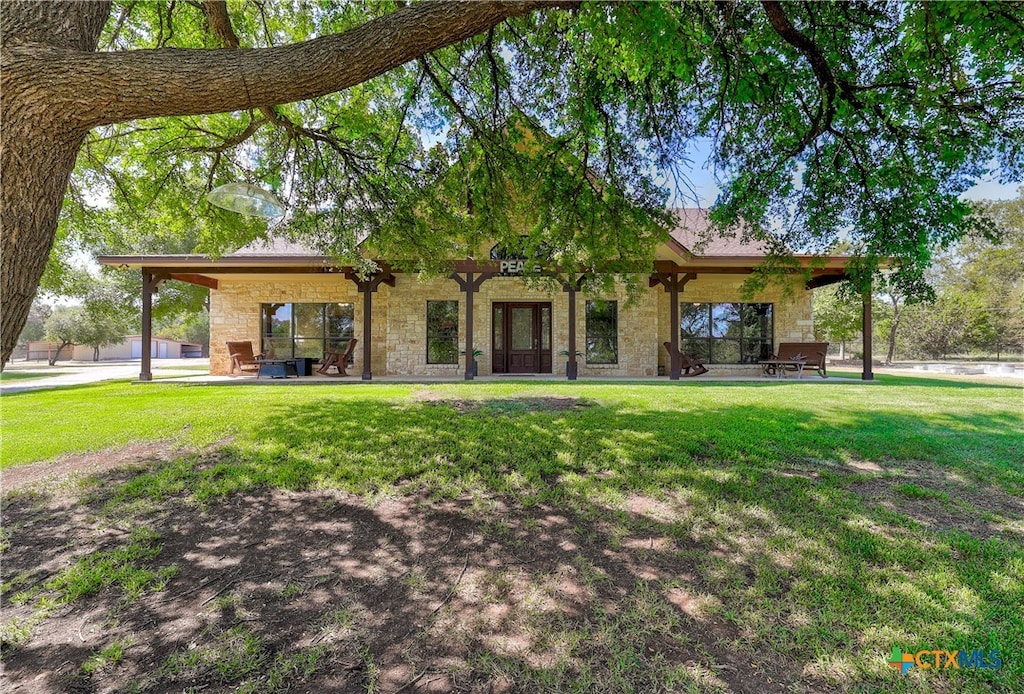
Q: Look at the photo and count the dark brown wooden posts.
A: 6